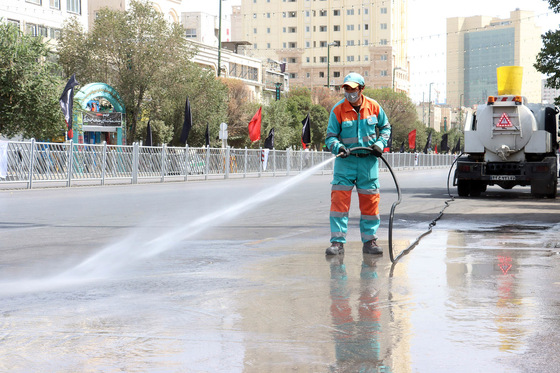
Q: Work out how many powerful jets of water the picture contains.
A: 1